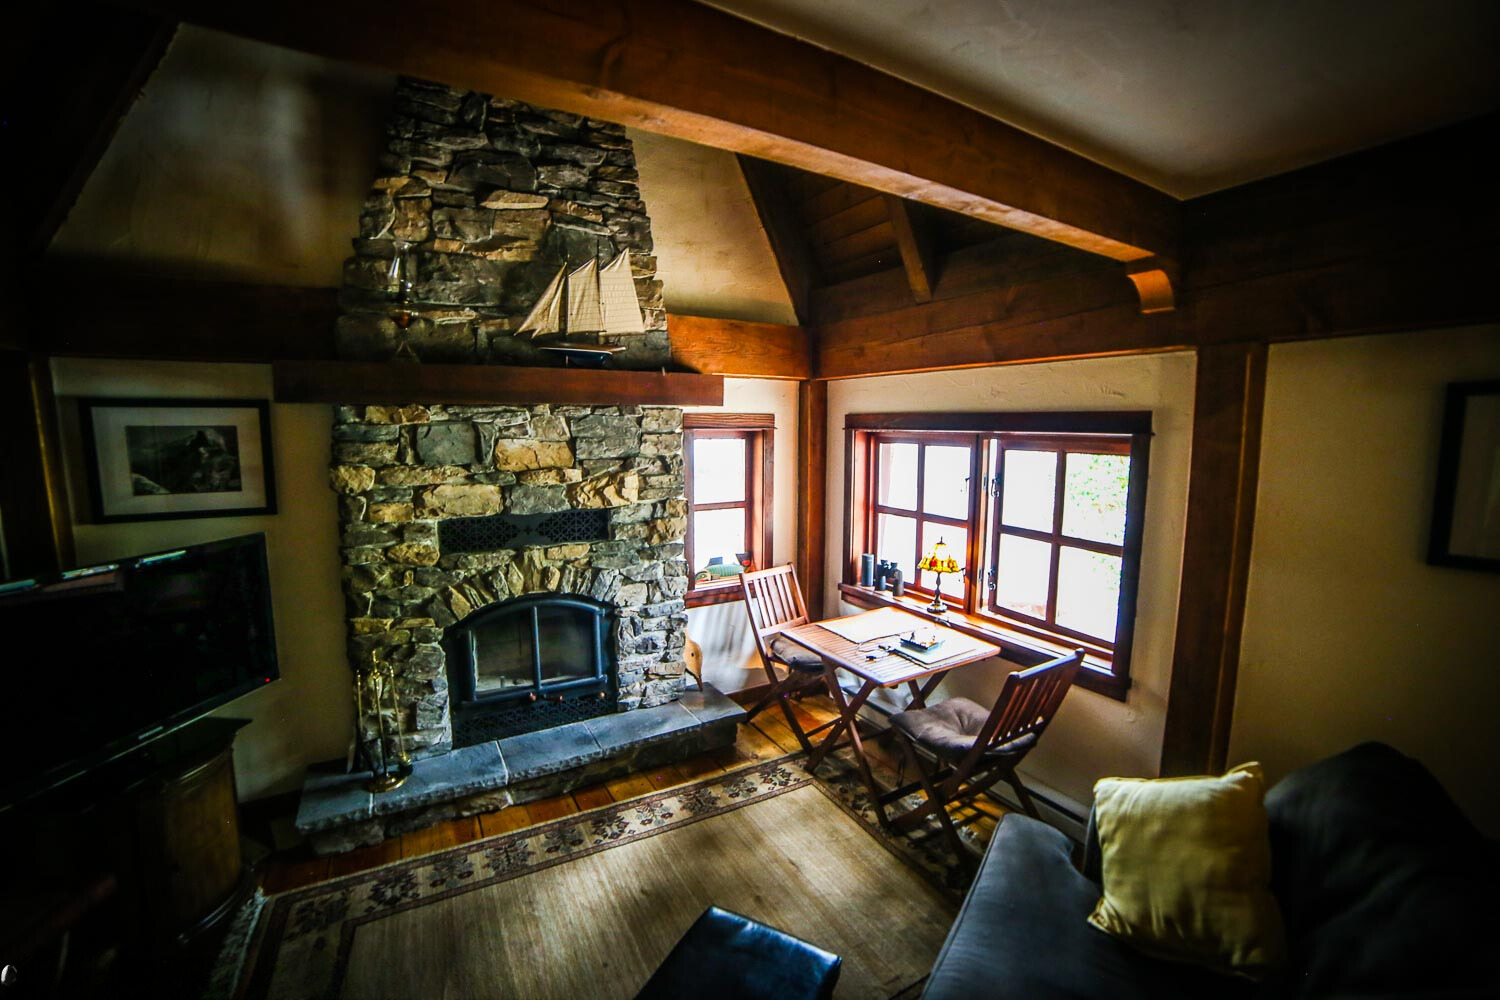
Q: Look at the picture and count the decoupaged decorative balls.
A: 0